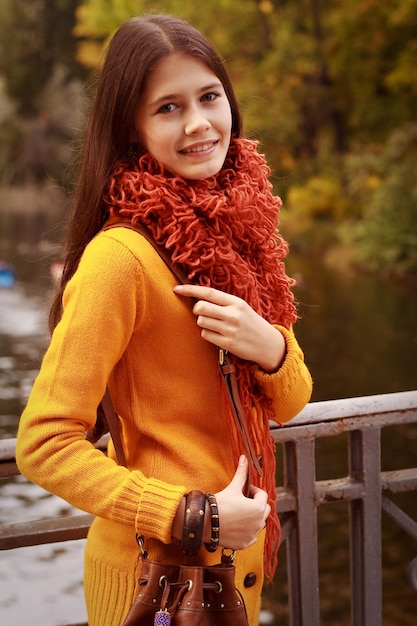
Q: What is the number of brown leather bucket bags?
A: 1